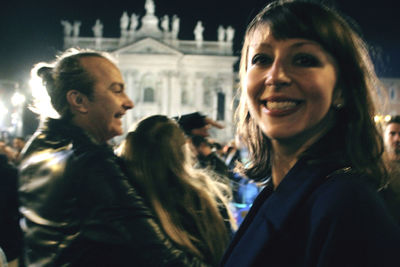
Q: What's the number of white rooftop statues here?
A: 11